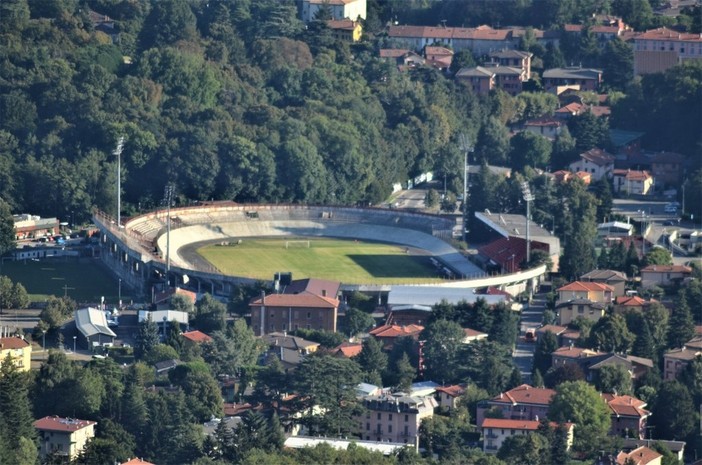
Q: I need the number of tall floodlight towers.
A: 4